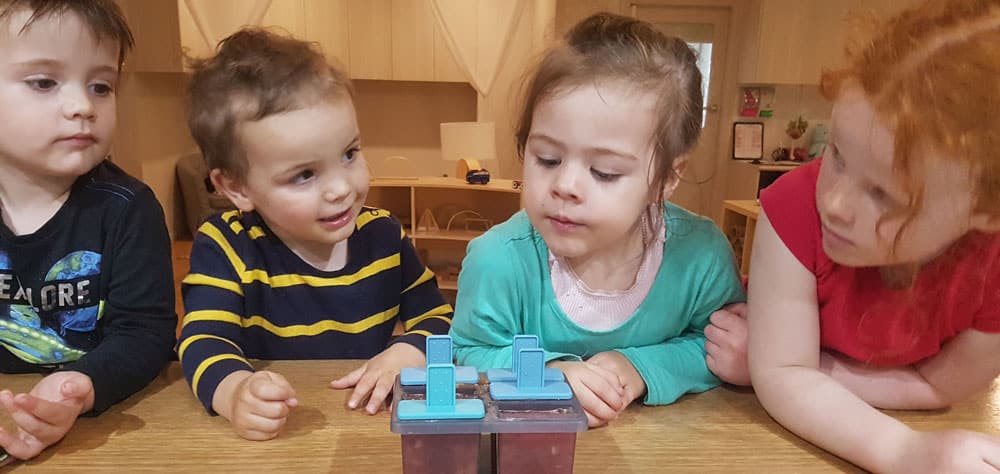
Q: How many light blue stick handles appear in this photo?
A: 4